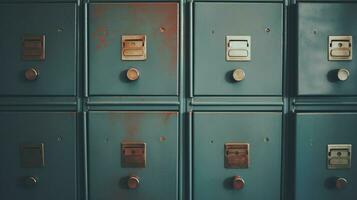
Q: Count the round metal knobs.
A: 8